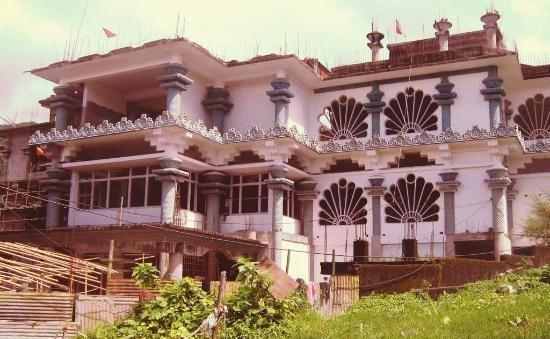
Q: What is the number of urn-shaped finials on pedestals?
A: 3